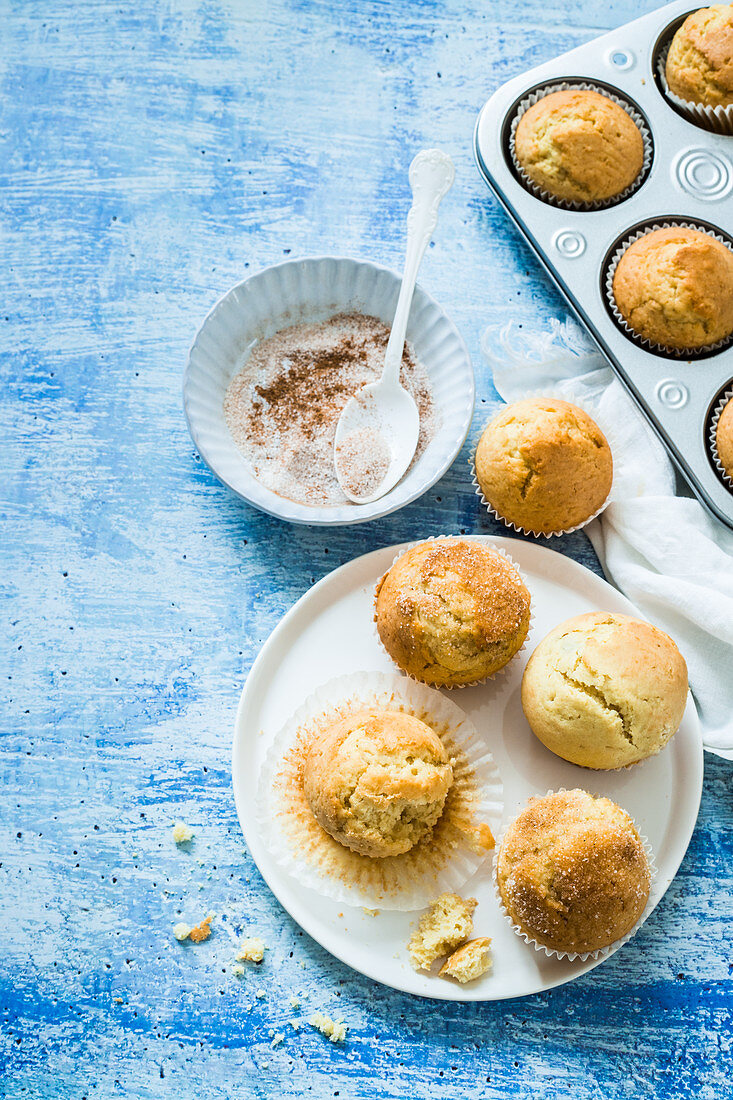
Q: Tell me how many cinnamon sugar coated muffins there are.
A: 2